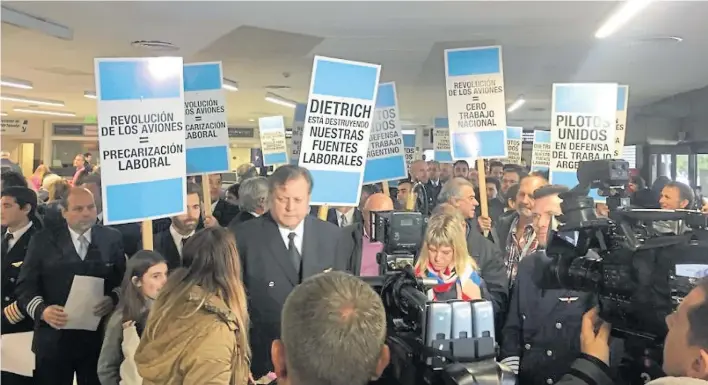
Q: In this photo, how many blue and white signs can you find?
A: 13